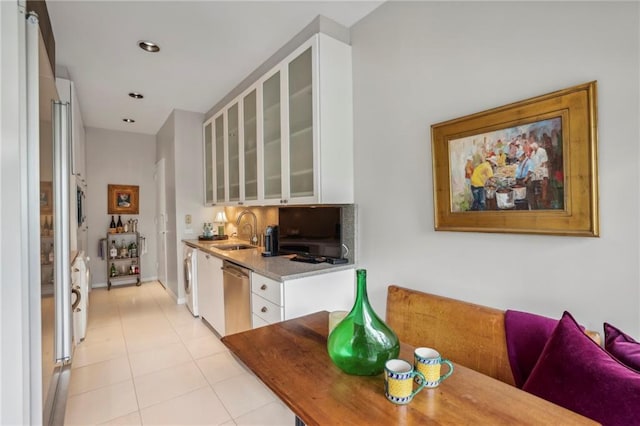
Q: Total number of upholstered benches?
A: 1